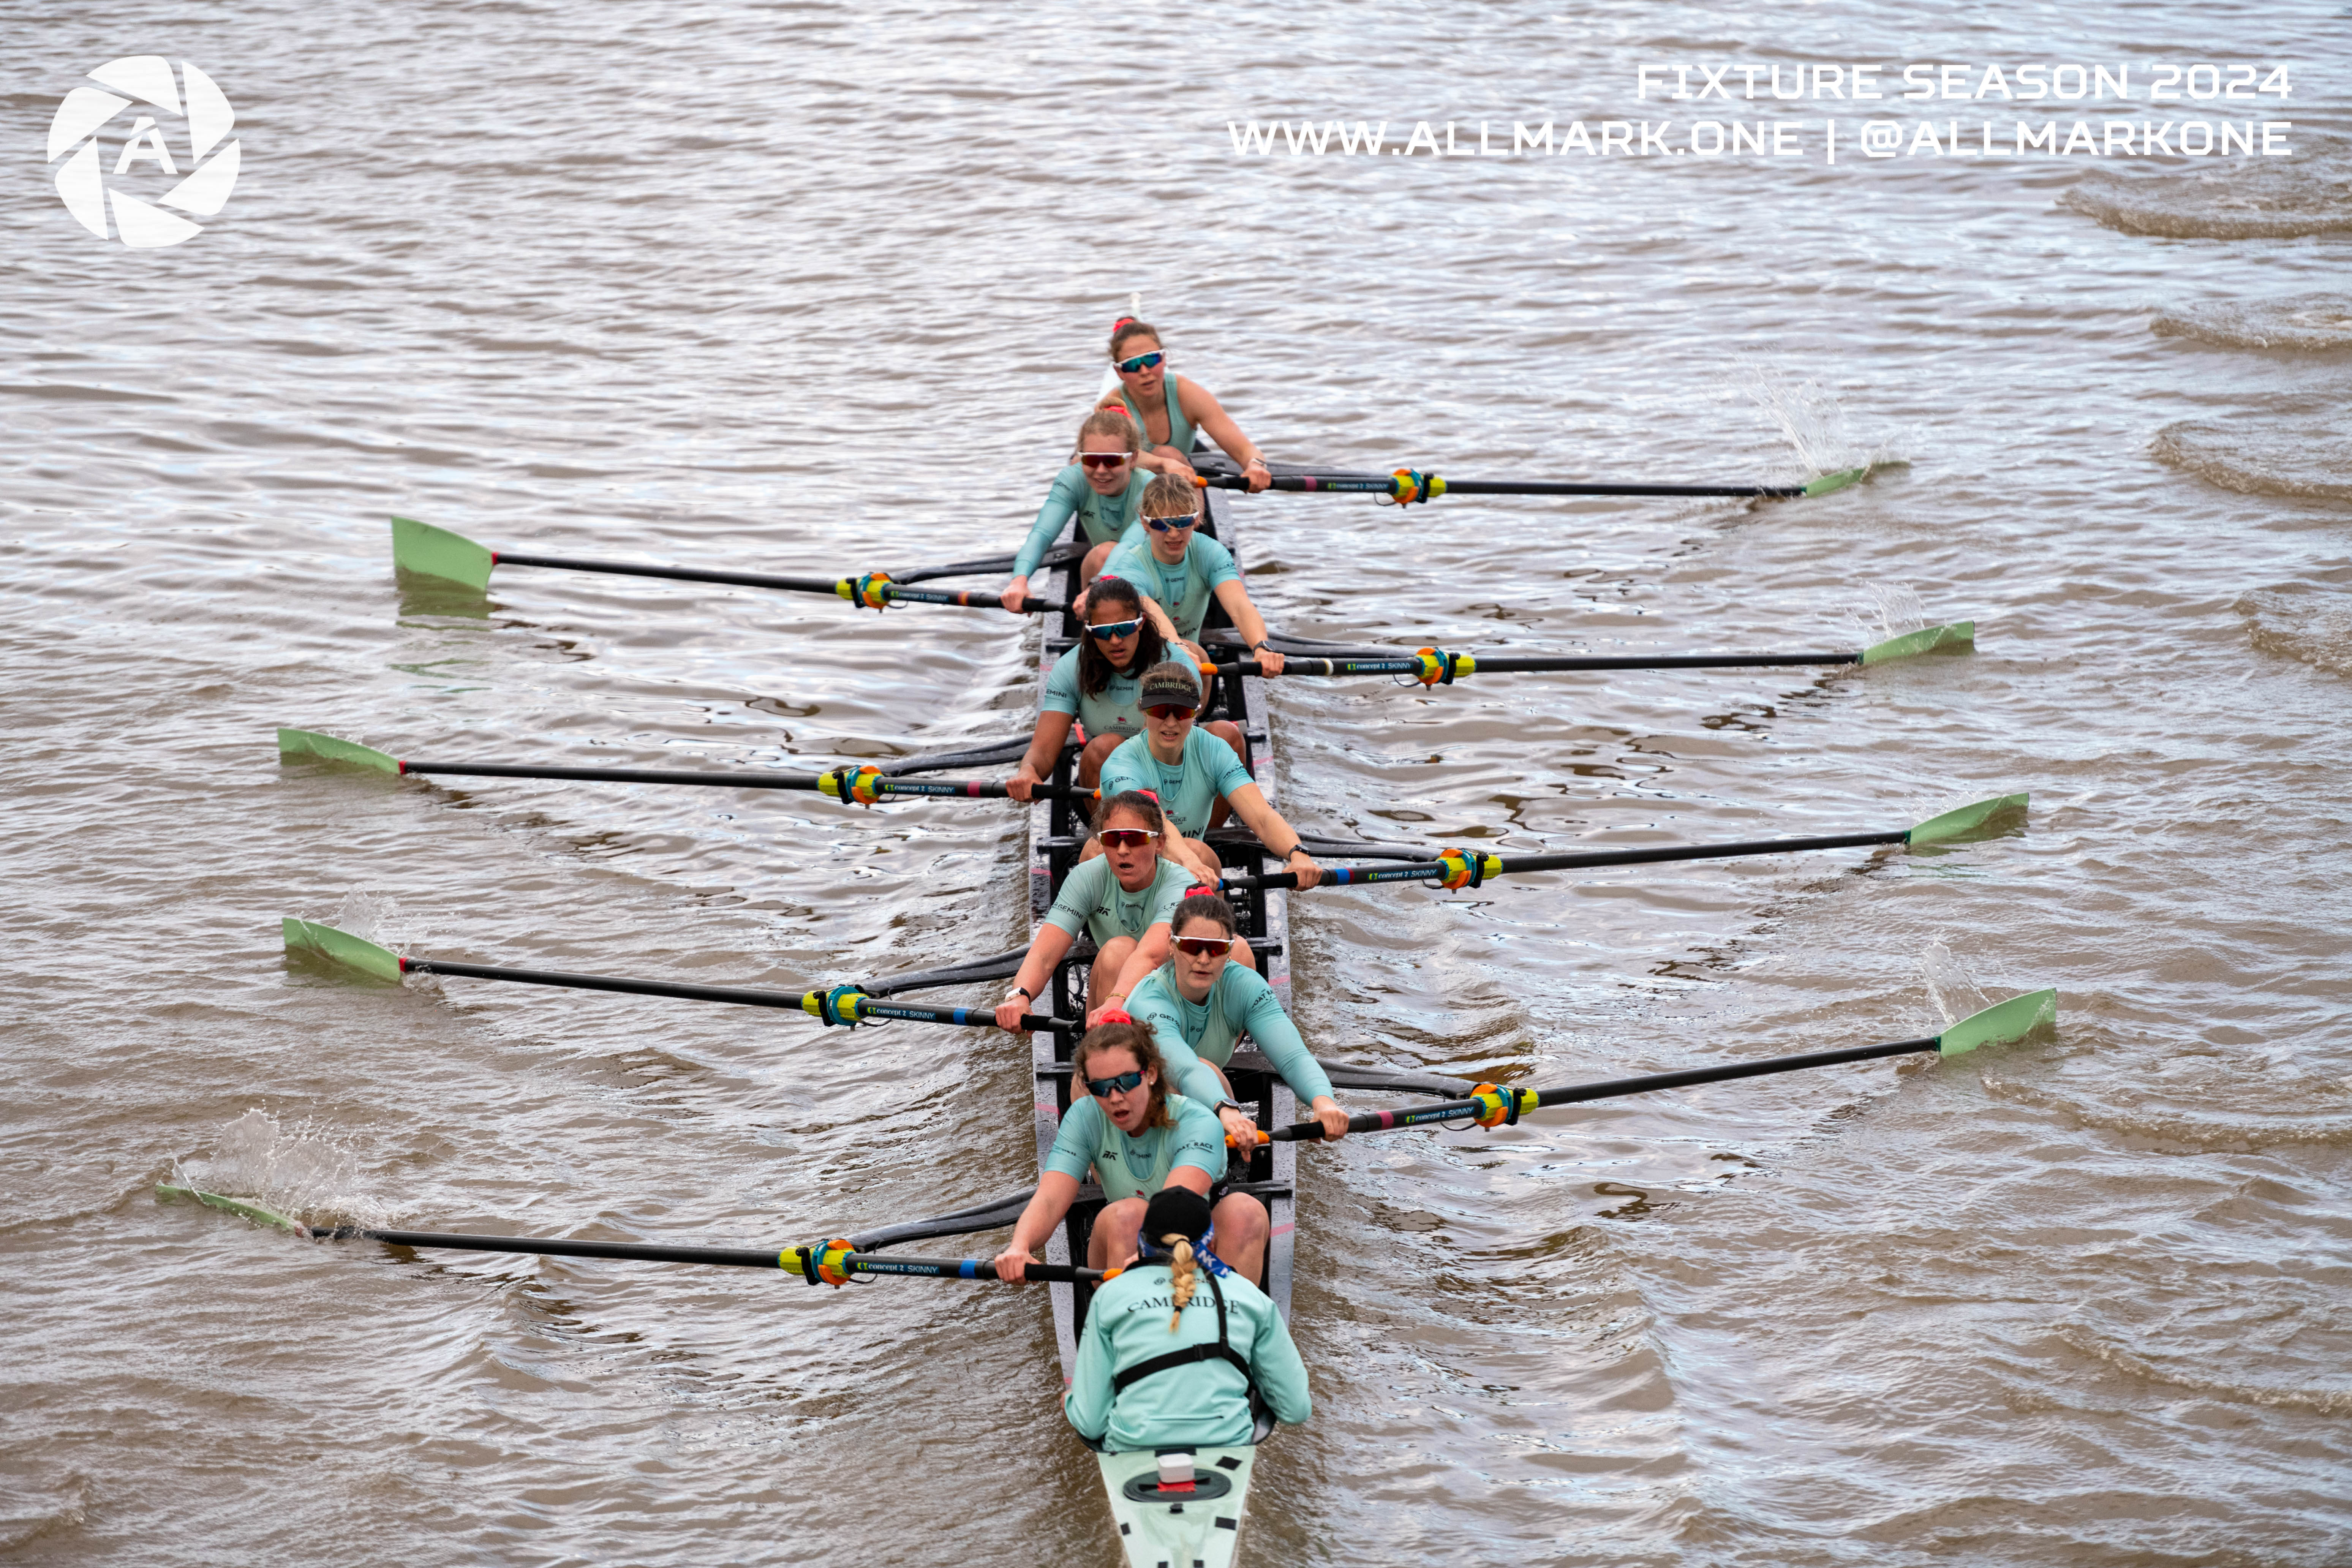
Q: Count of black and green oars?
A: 8